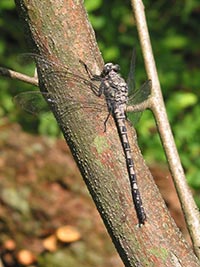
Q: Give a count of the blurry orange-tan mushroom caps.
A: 4